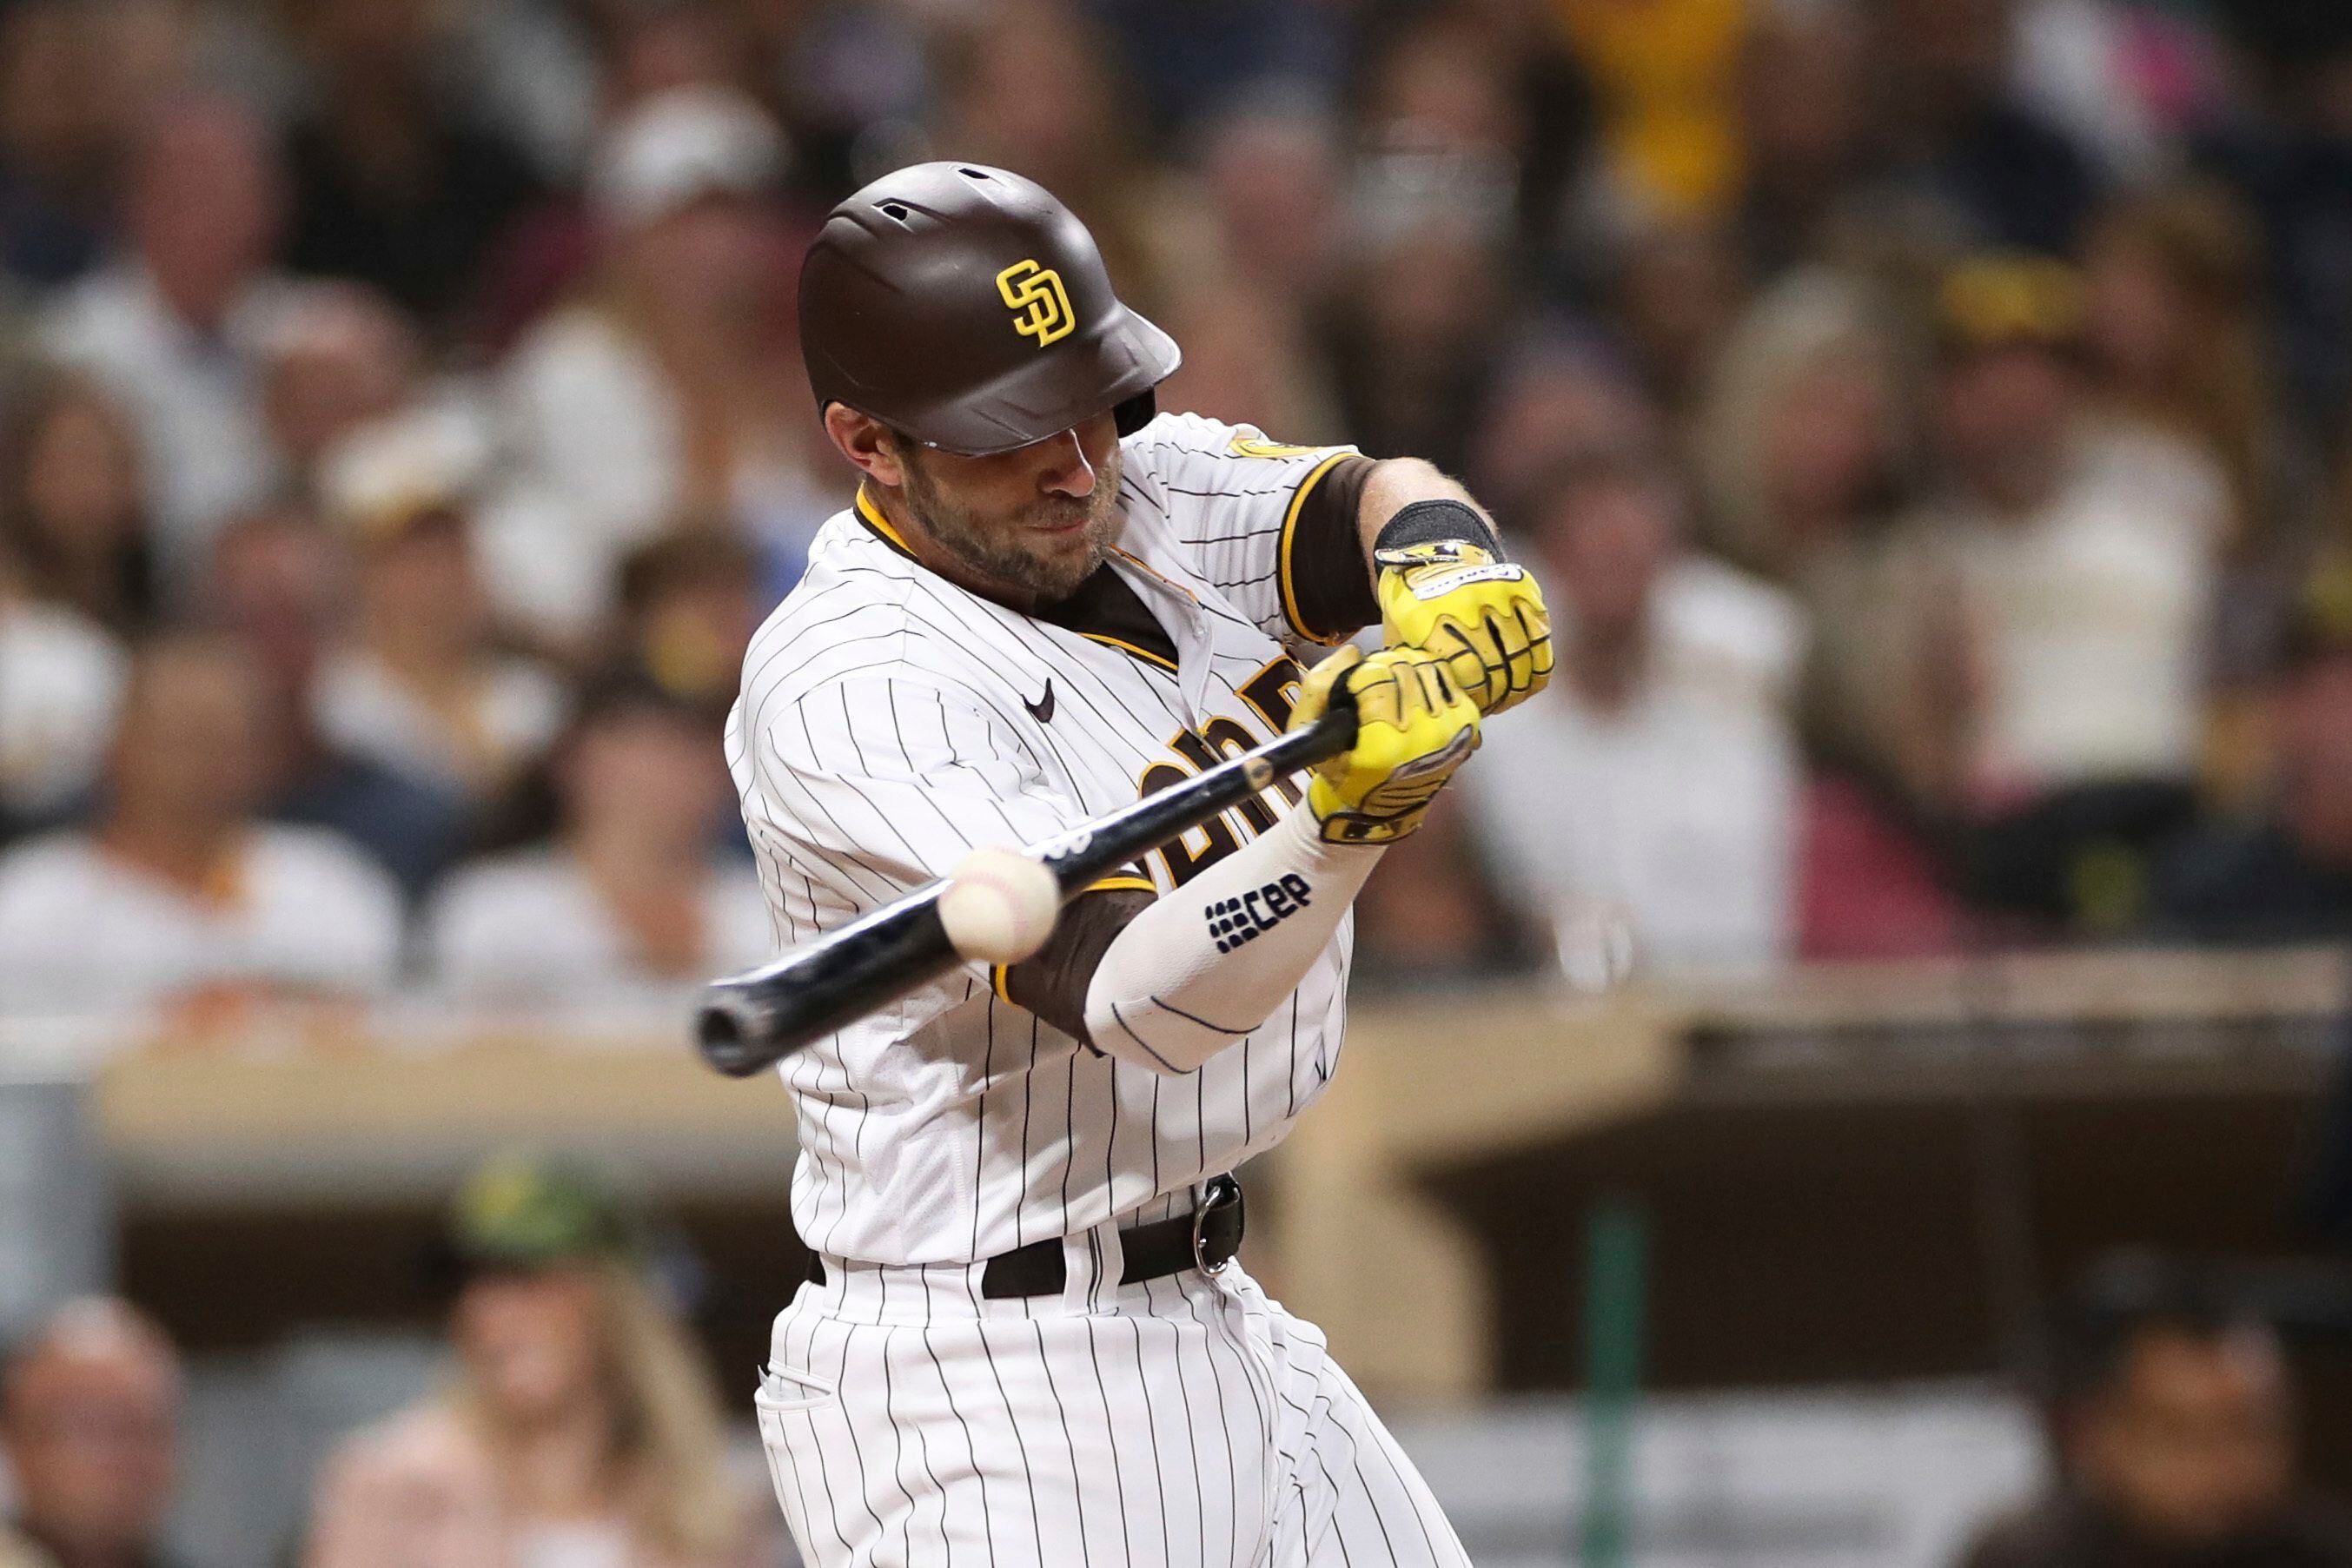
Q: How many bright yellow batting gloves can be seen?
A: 2